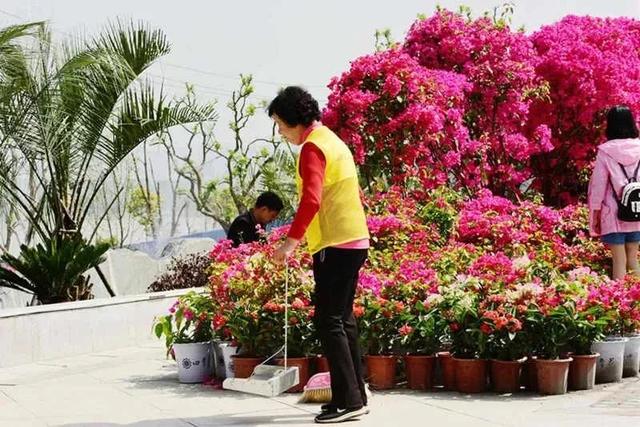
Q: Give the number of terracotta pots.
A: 11